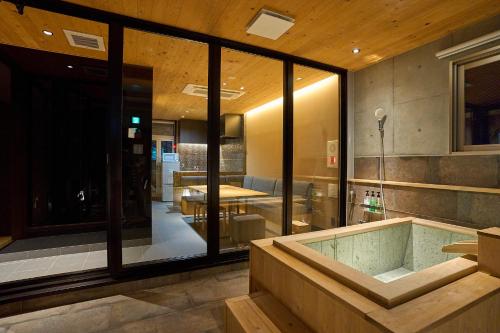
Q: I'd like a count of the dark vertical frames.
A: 4